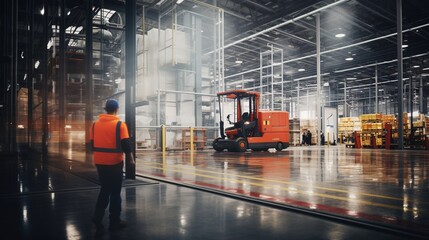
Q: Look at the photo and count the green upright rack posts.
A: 0